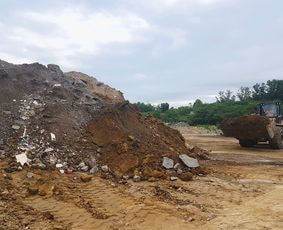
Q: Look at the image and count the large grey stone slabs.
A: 2